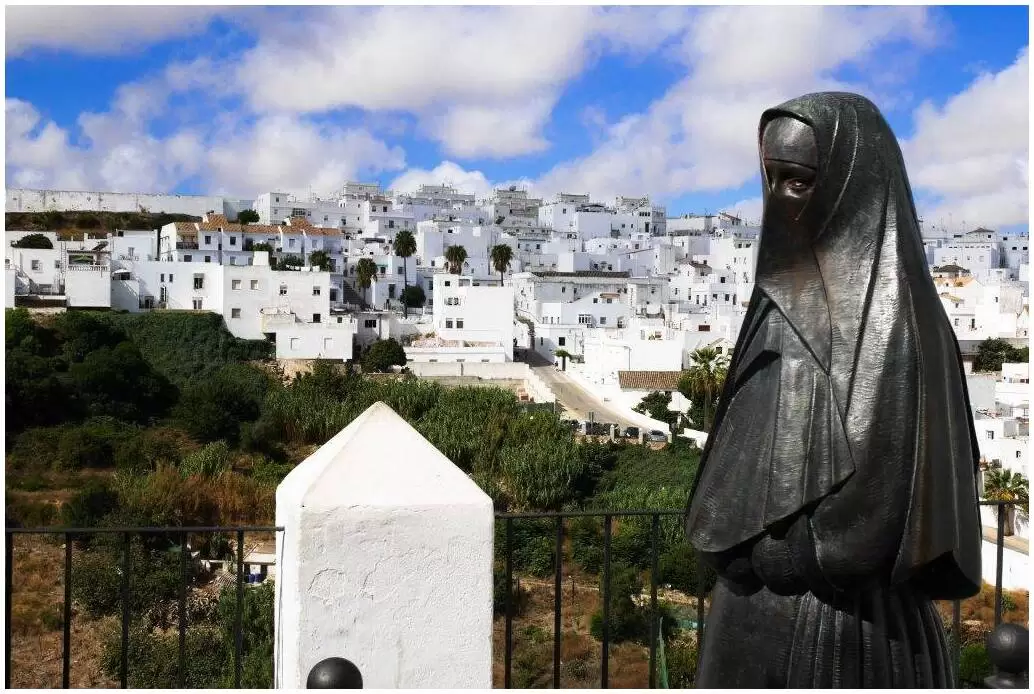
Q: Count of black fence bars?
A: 12